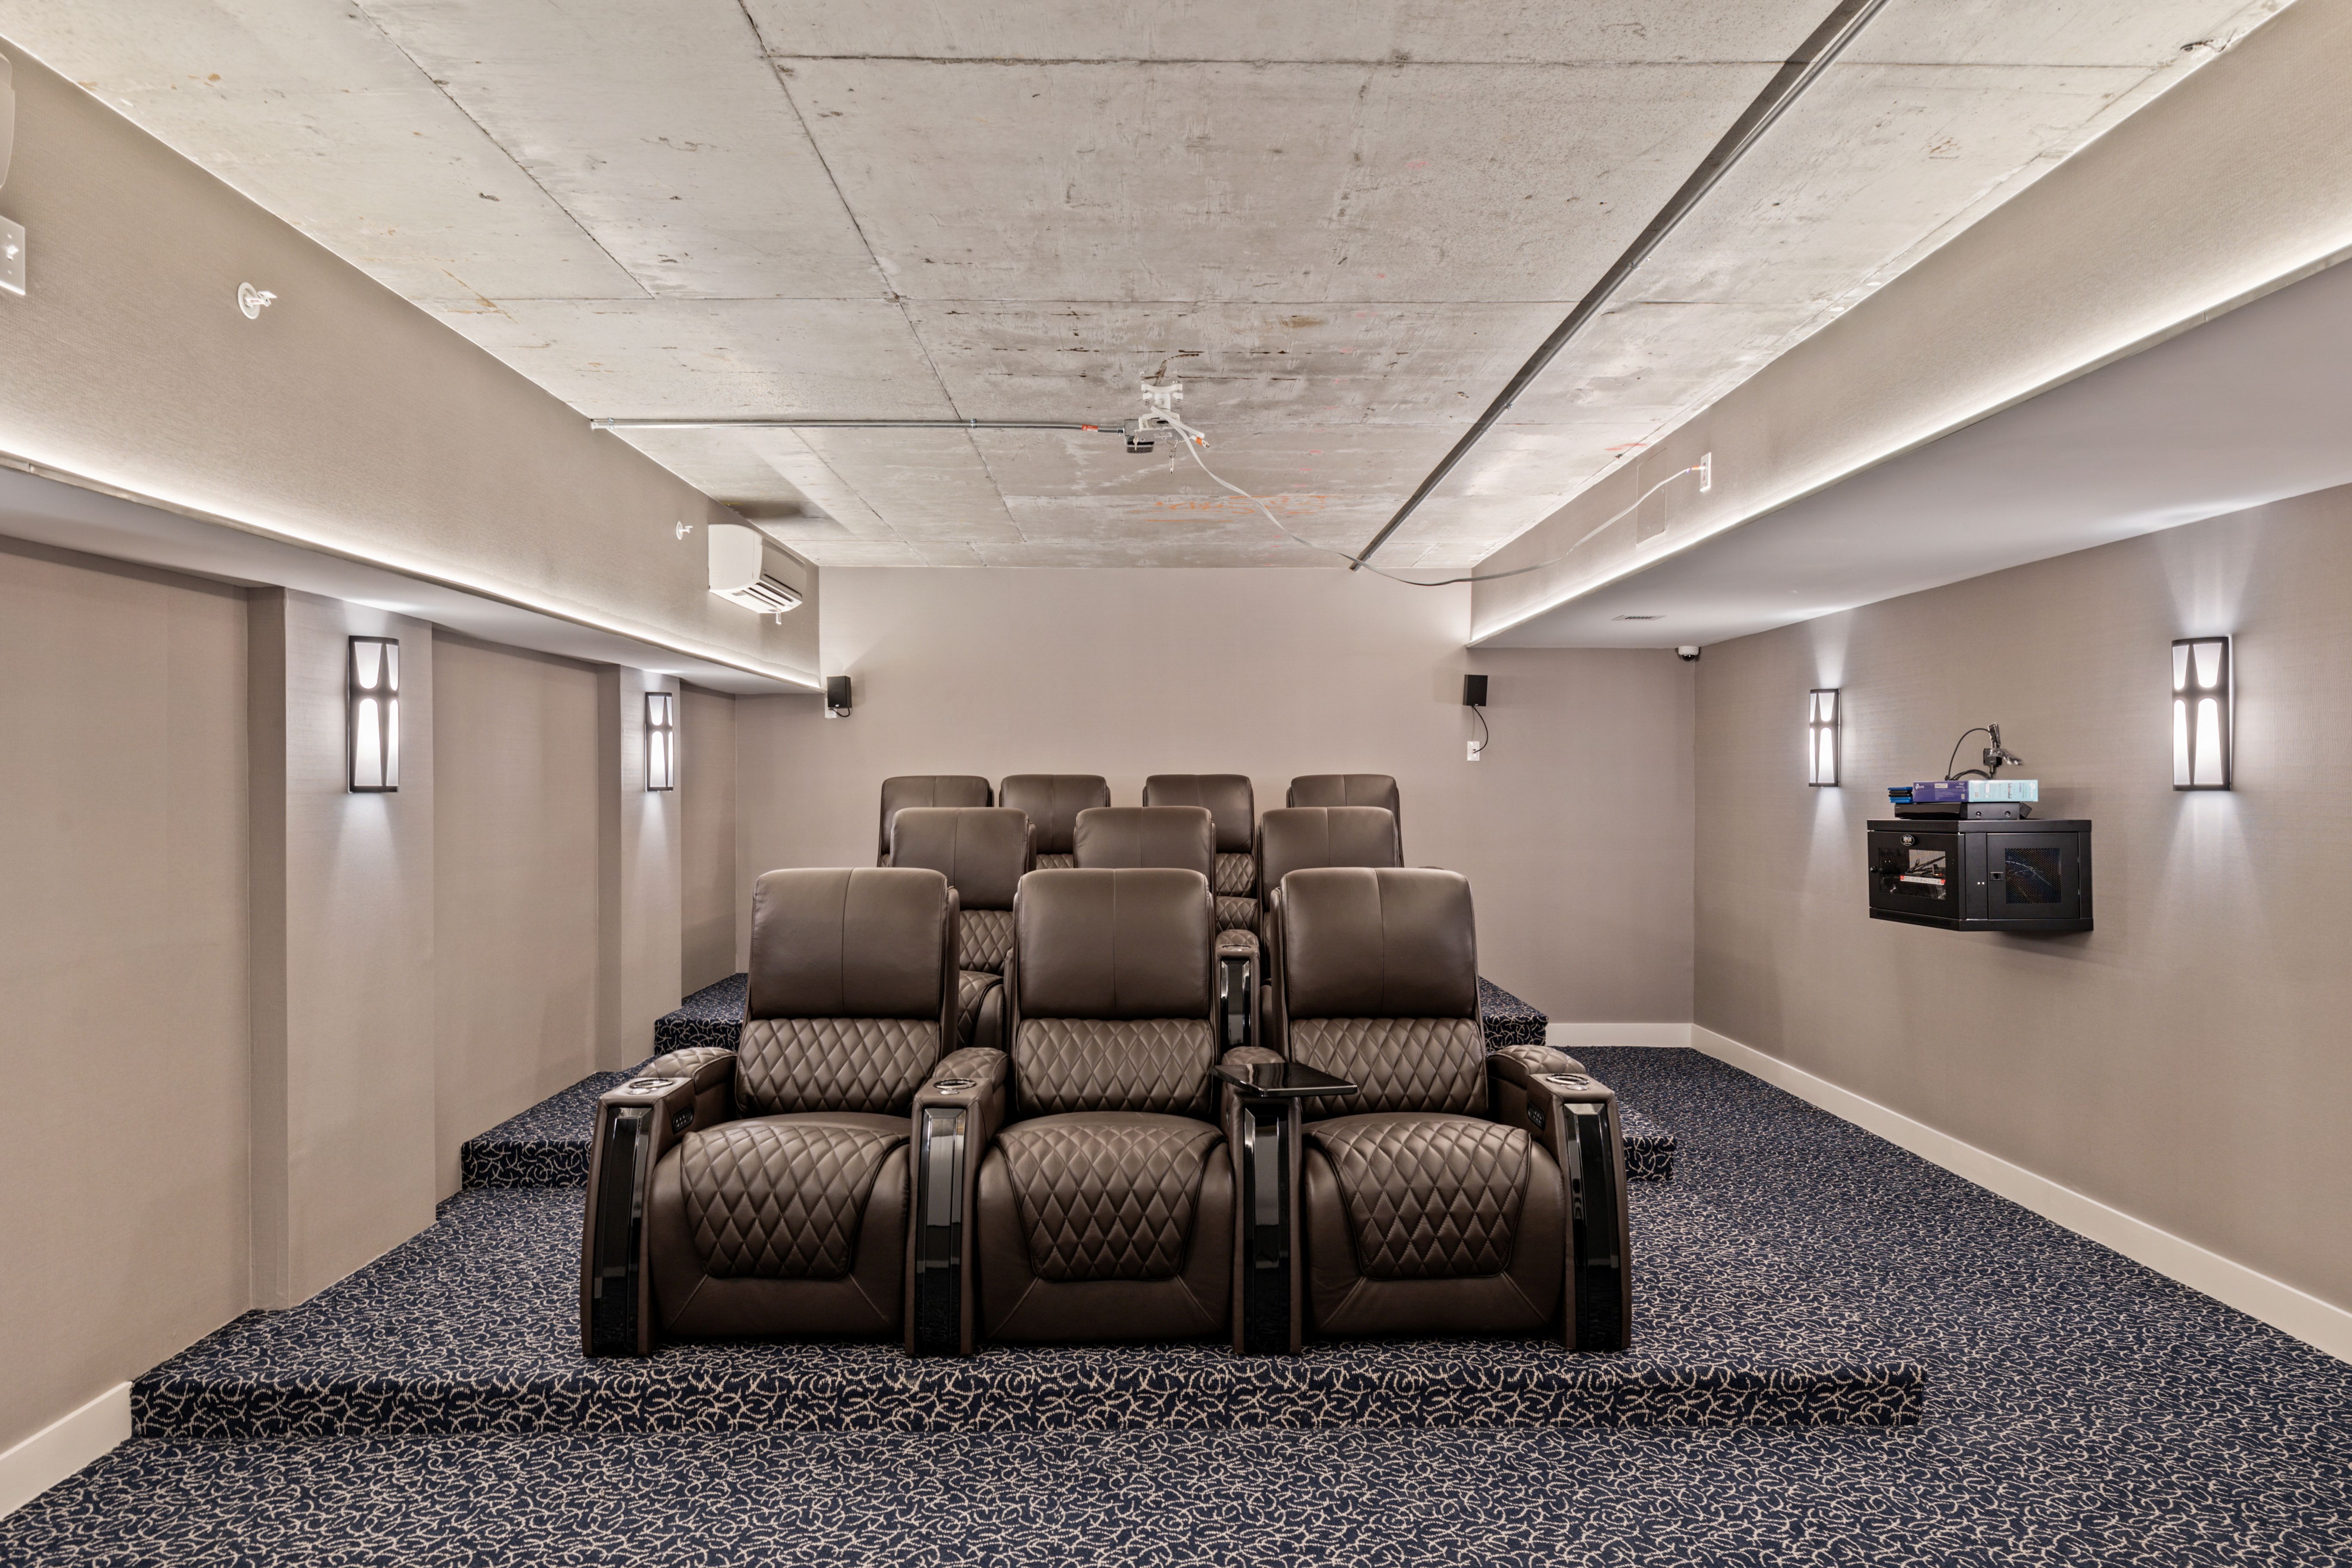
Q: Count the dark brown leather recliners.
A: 10